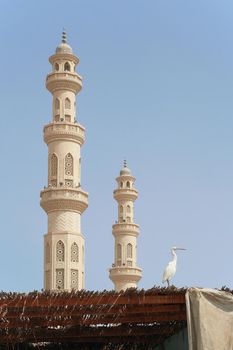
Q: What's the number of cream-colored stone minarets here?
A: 2